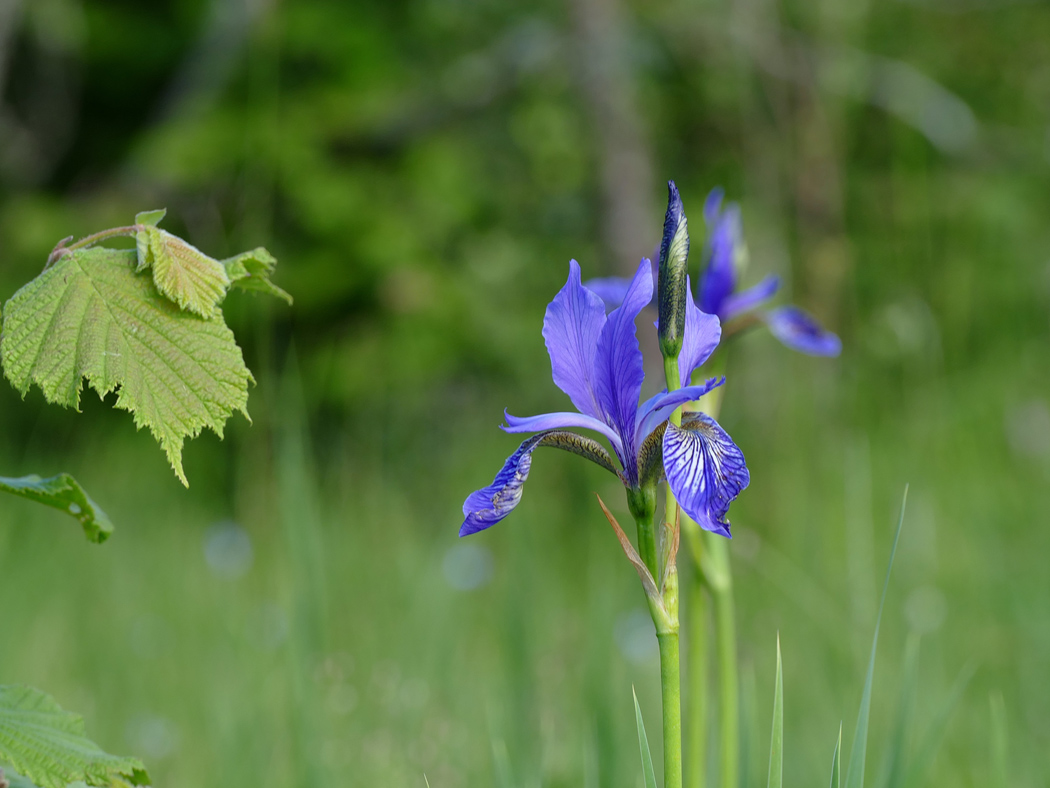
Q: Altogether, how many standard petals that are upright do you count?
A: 3